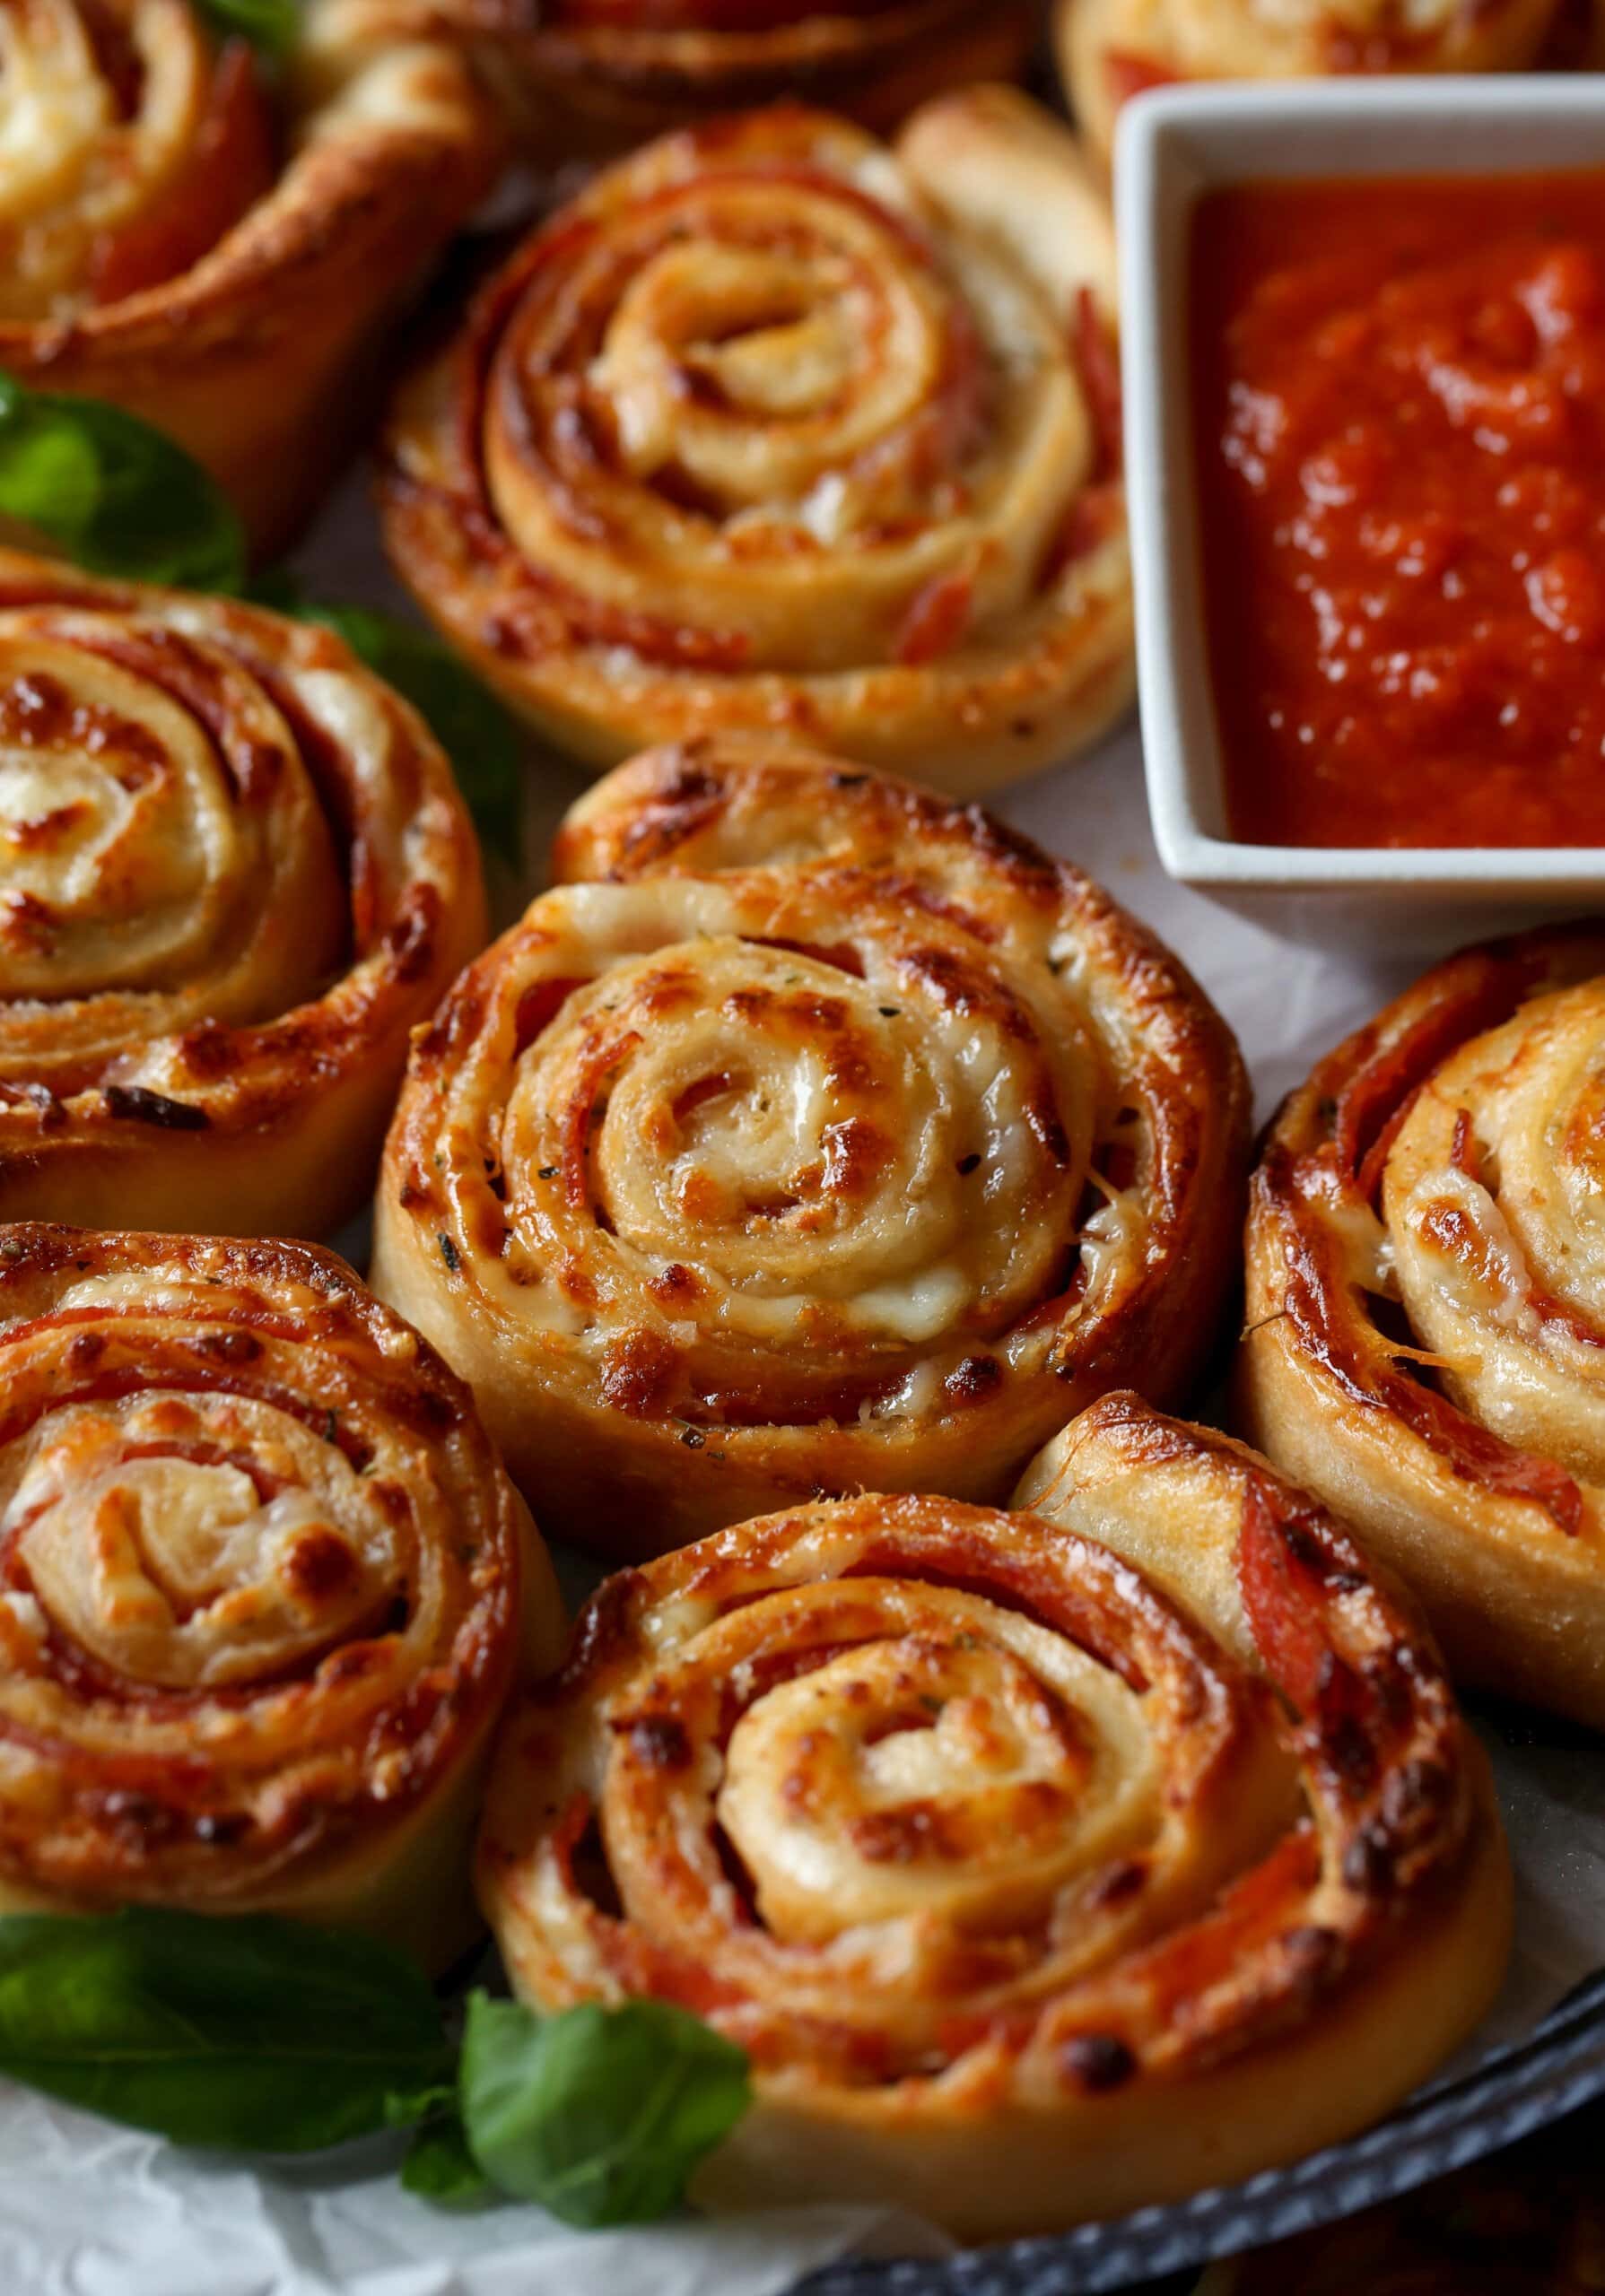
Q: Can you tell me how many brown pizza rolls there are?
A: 9